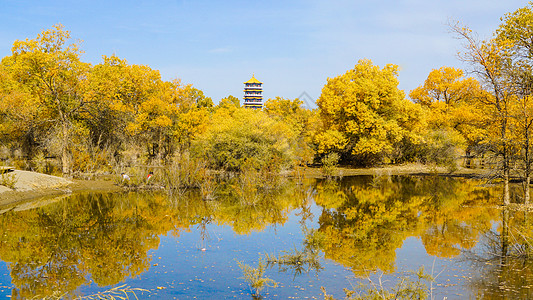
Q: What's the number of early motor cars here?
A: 0